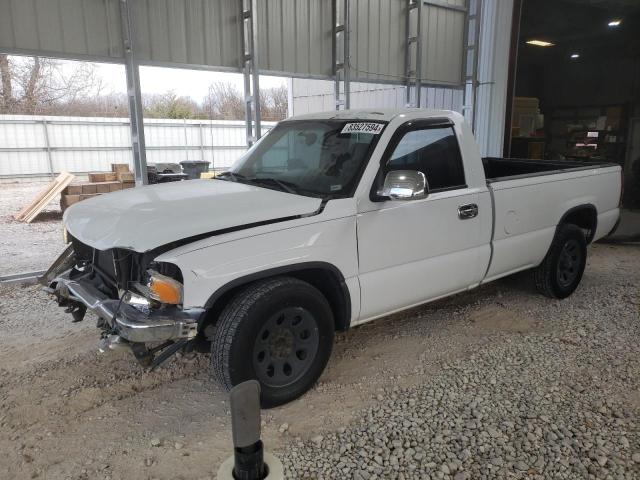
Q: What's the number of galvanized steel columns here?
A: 5